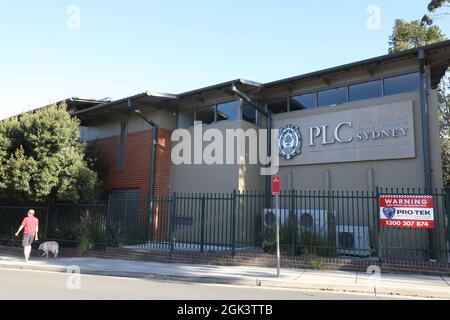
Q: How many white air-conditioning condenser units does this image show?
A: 3